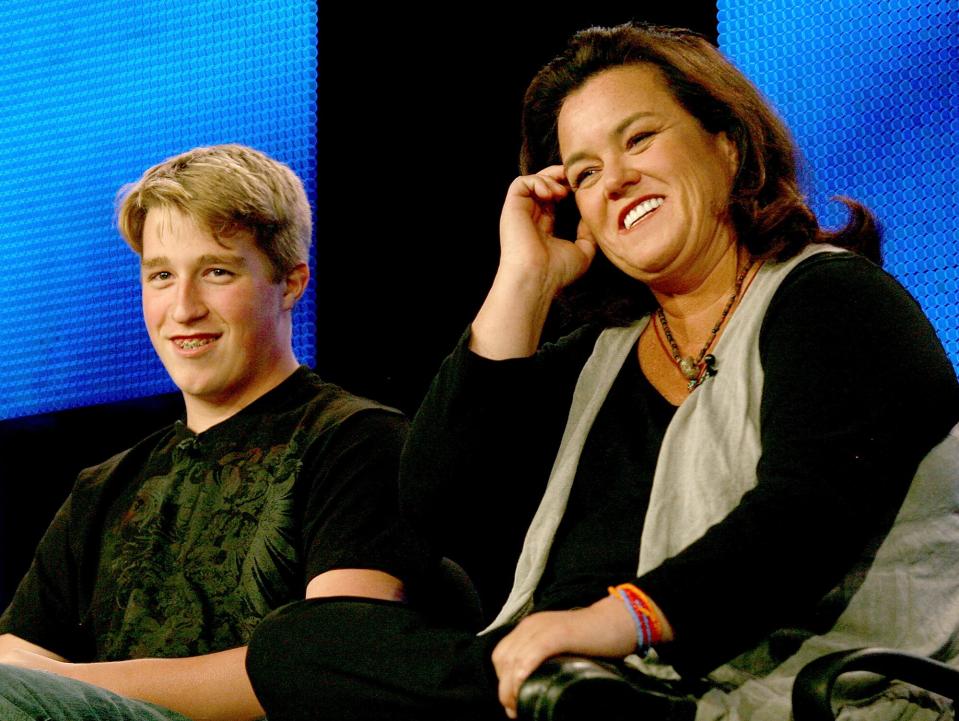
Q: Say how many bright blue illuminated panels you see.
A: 2